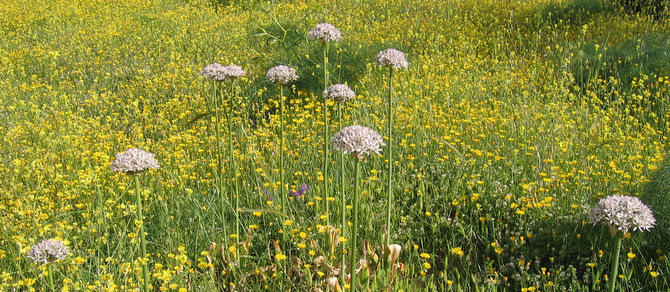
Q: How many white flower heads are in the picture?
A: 10